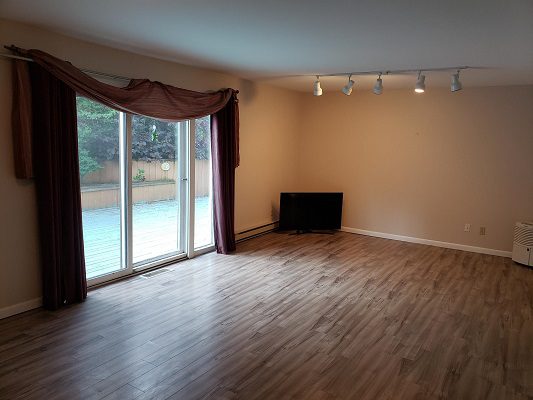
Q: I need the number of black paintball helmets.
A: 0